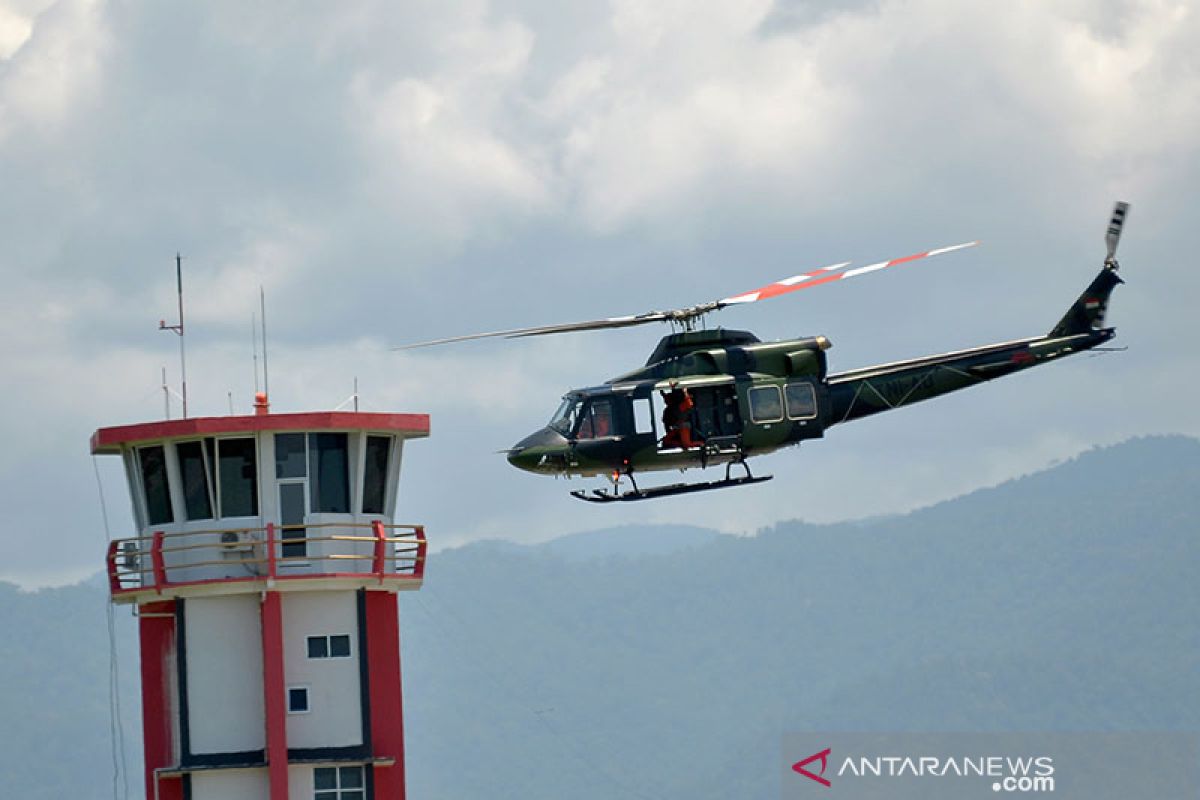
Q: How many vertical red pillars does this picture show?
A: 3